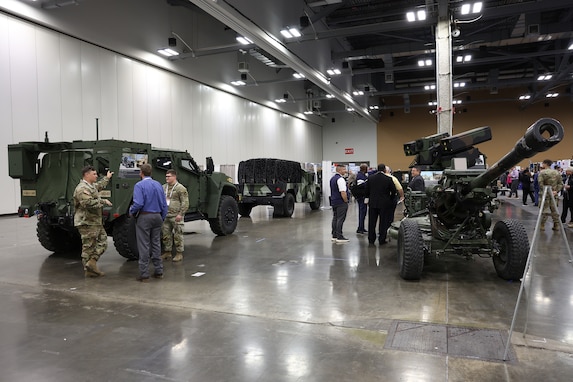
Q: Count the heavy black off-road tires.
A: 8